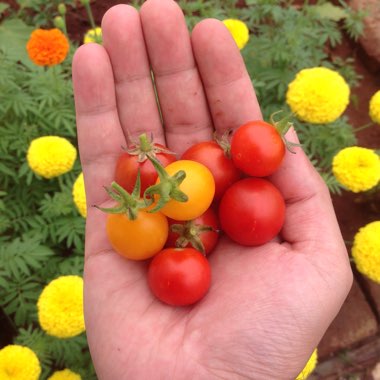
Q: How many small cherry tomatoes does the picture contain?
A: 8